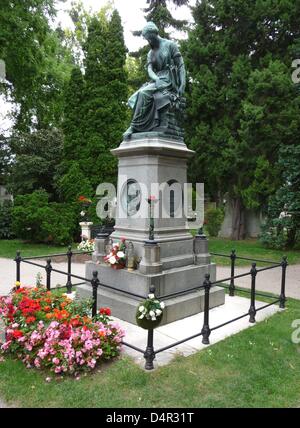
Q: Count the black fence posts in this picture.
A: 9